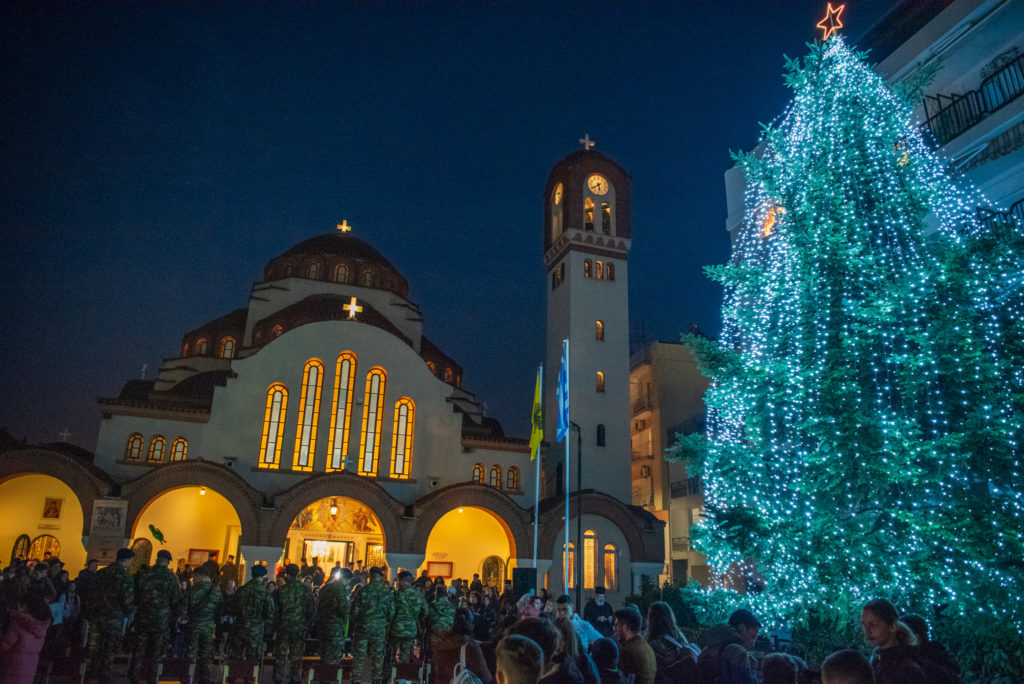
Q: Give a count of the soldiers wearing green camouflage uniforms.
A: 9